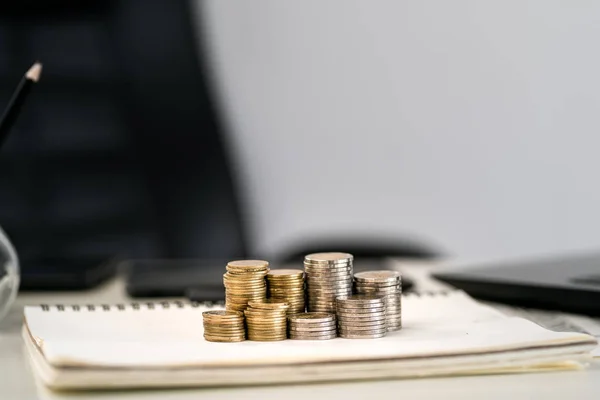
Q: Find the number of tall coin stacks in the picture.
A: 4